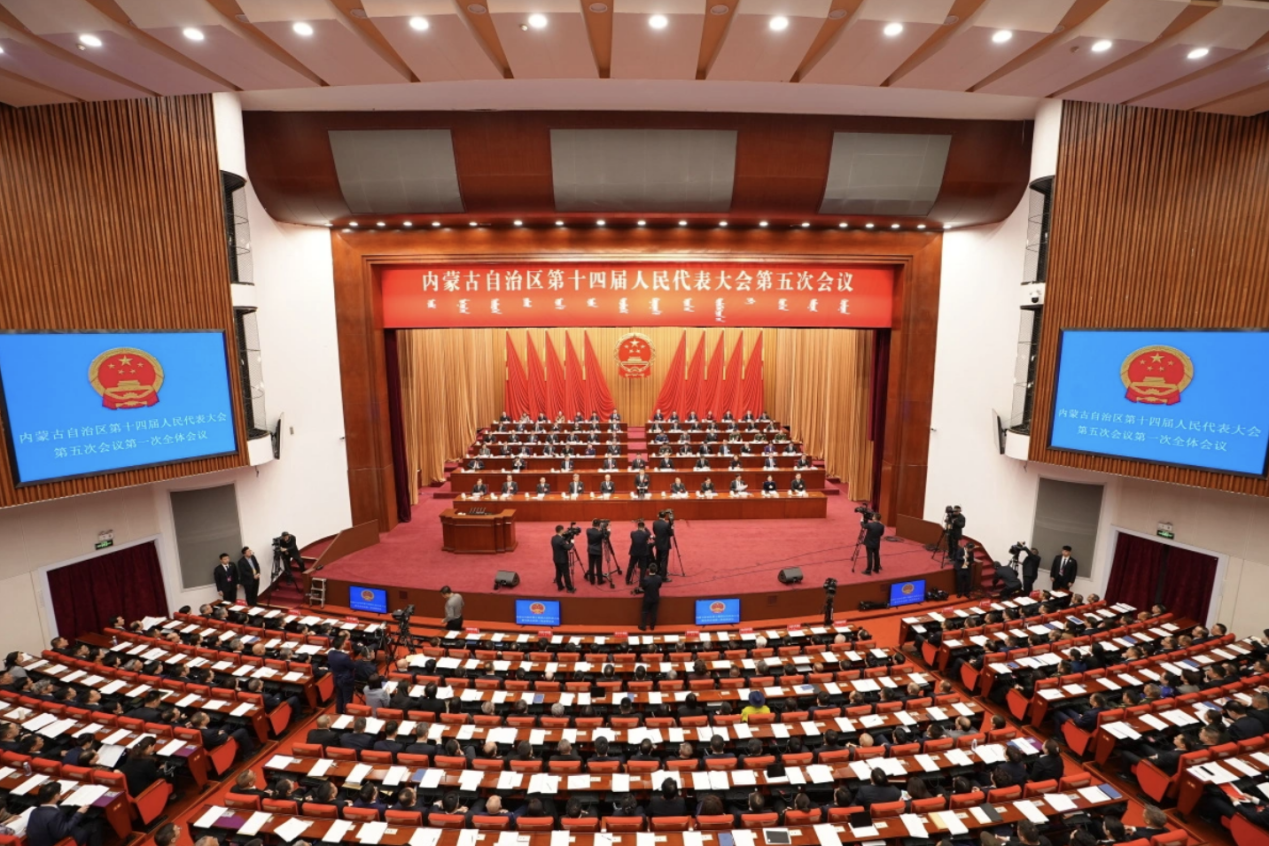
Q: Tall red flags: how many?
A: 10